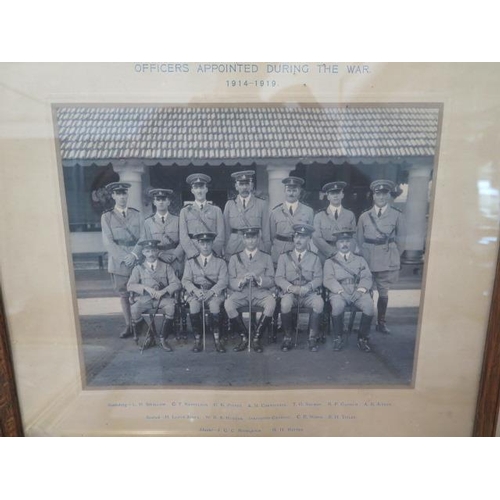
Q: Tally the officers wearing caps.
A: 12